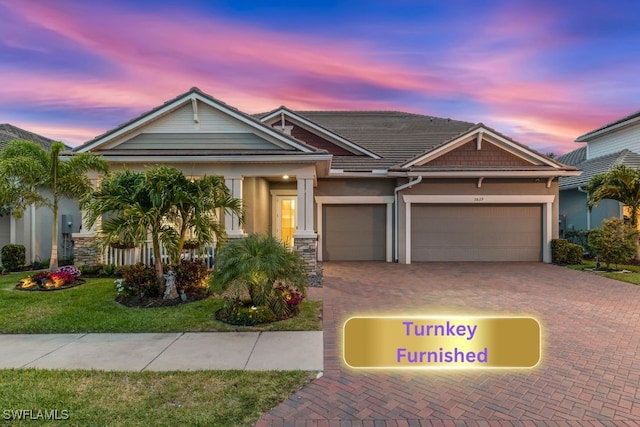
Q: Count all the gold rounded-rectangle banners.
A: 1